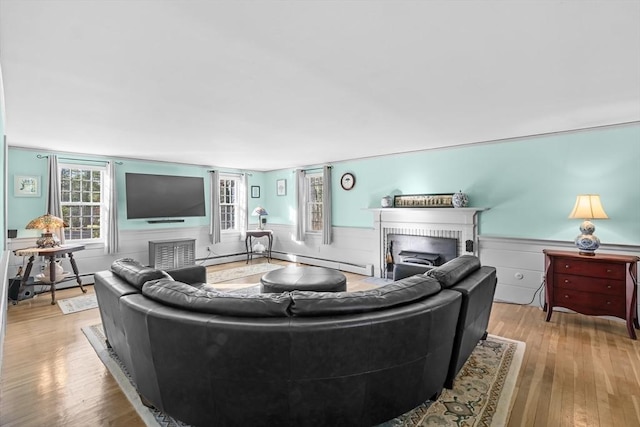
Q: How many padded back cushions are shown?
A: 4